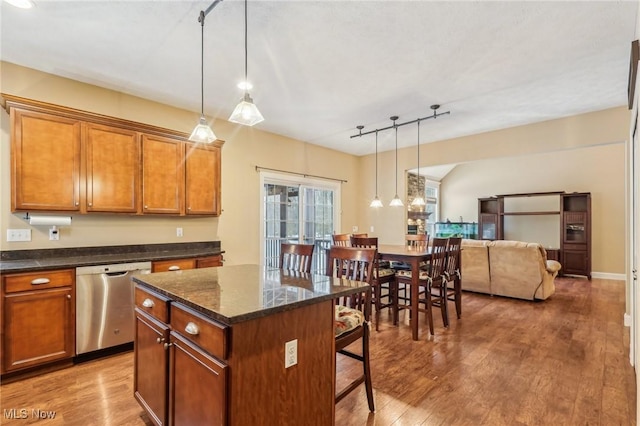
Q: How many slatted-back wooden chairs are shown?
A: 8